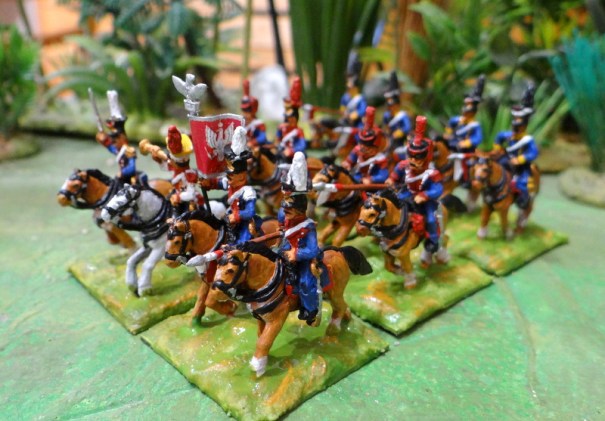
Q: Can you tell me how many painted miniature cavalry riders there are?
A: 12